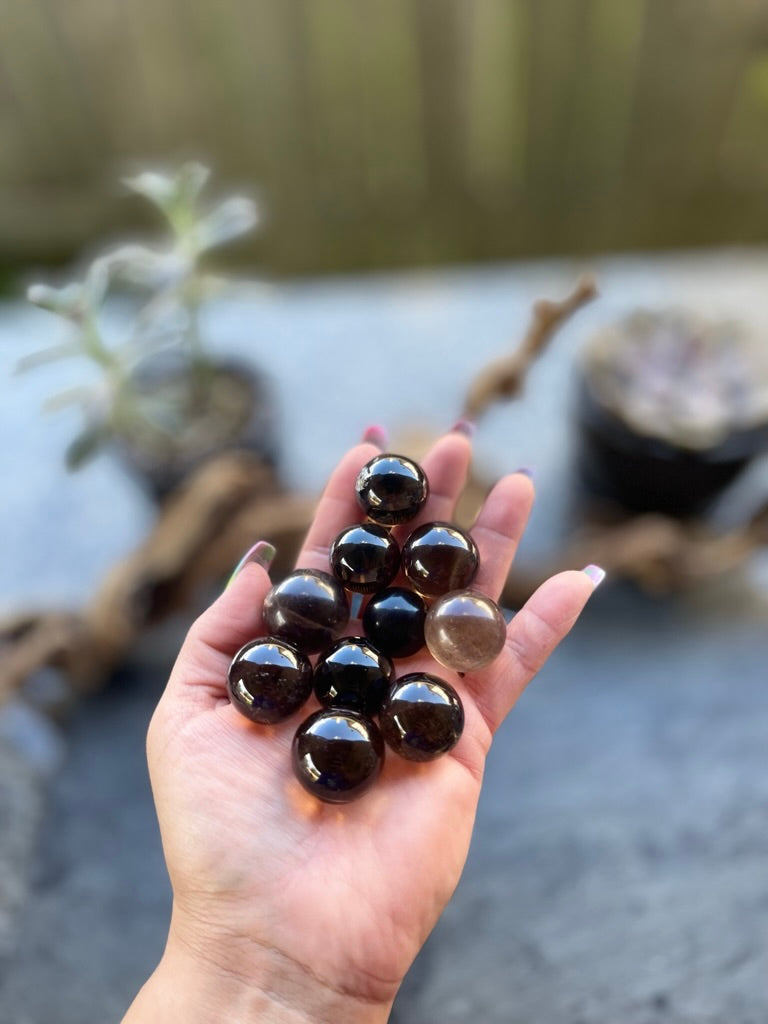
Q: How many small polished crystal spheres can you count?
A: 10